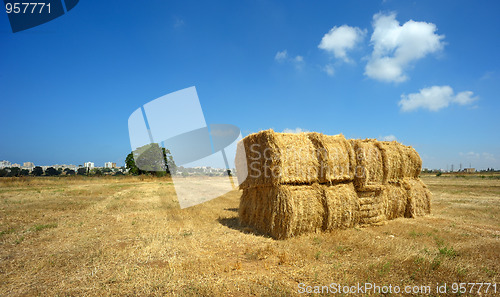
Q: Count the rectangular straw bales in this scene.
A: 10